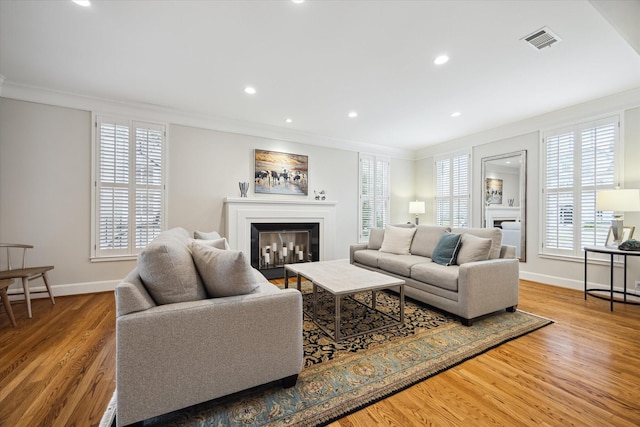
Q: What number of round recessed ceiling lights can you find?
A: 7